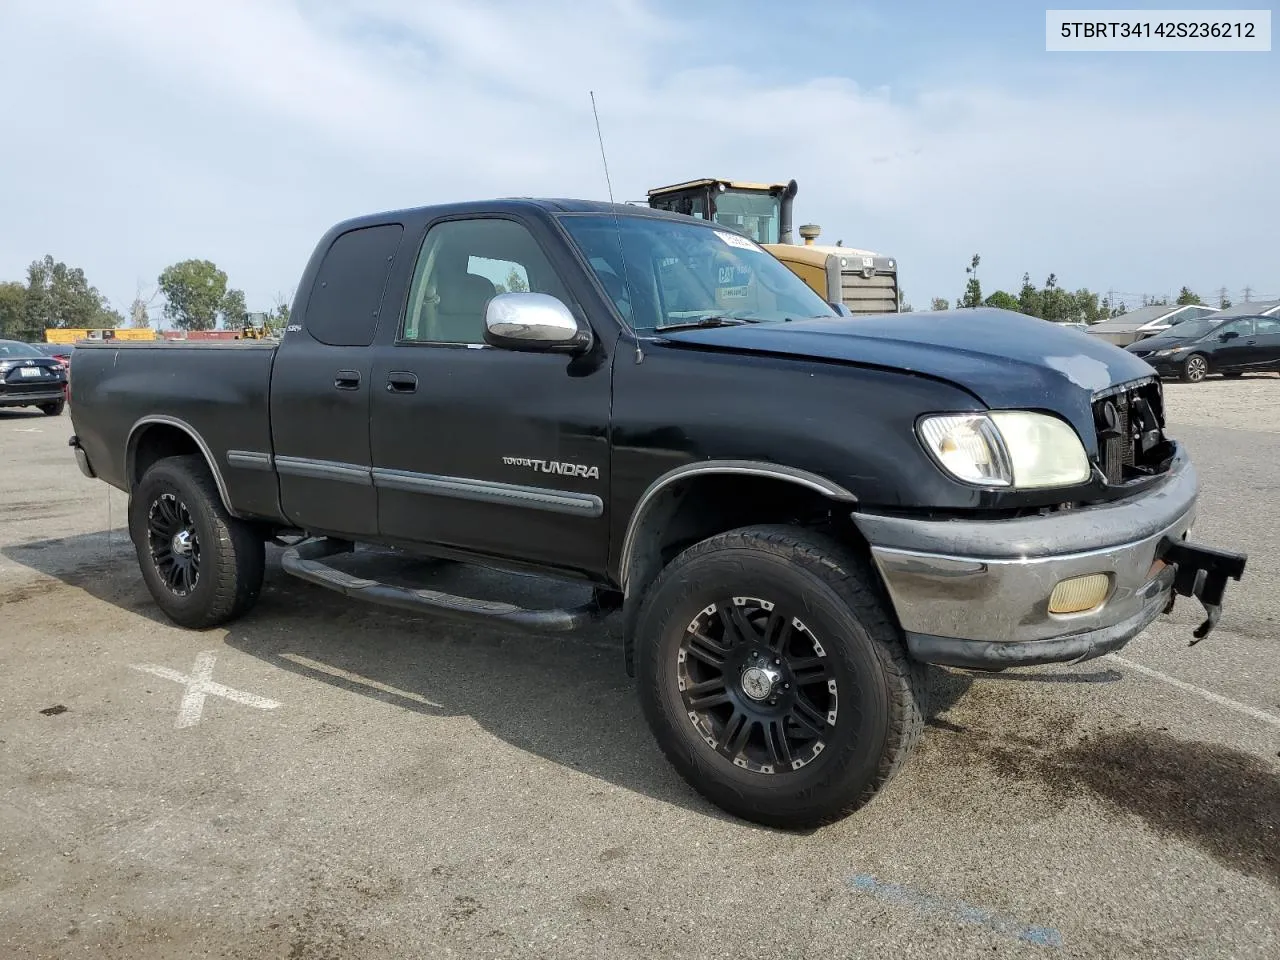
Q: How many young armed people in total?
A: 0